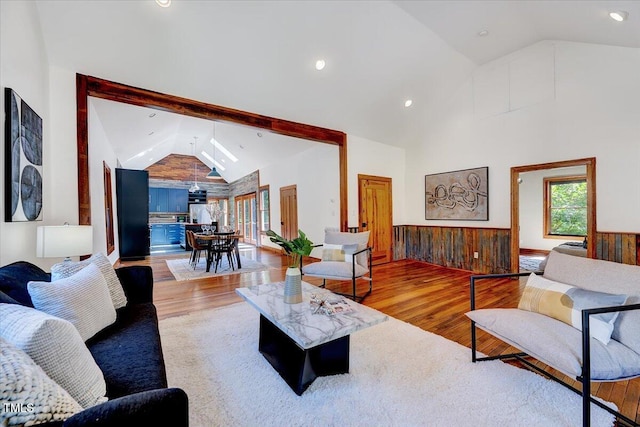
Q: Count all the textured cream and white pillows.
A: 4